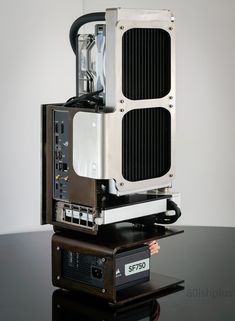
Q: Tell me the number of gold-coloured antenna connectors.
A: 2